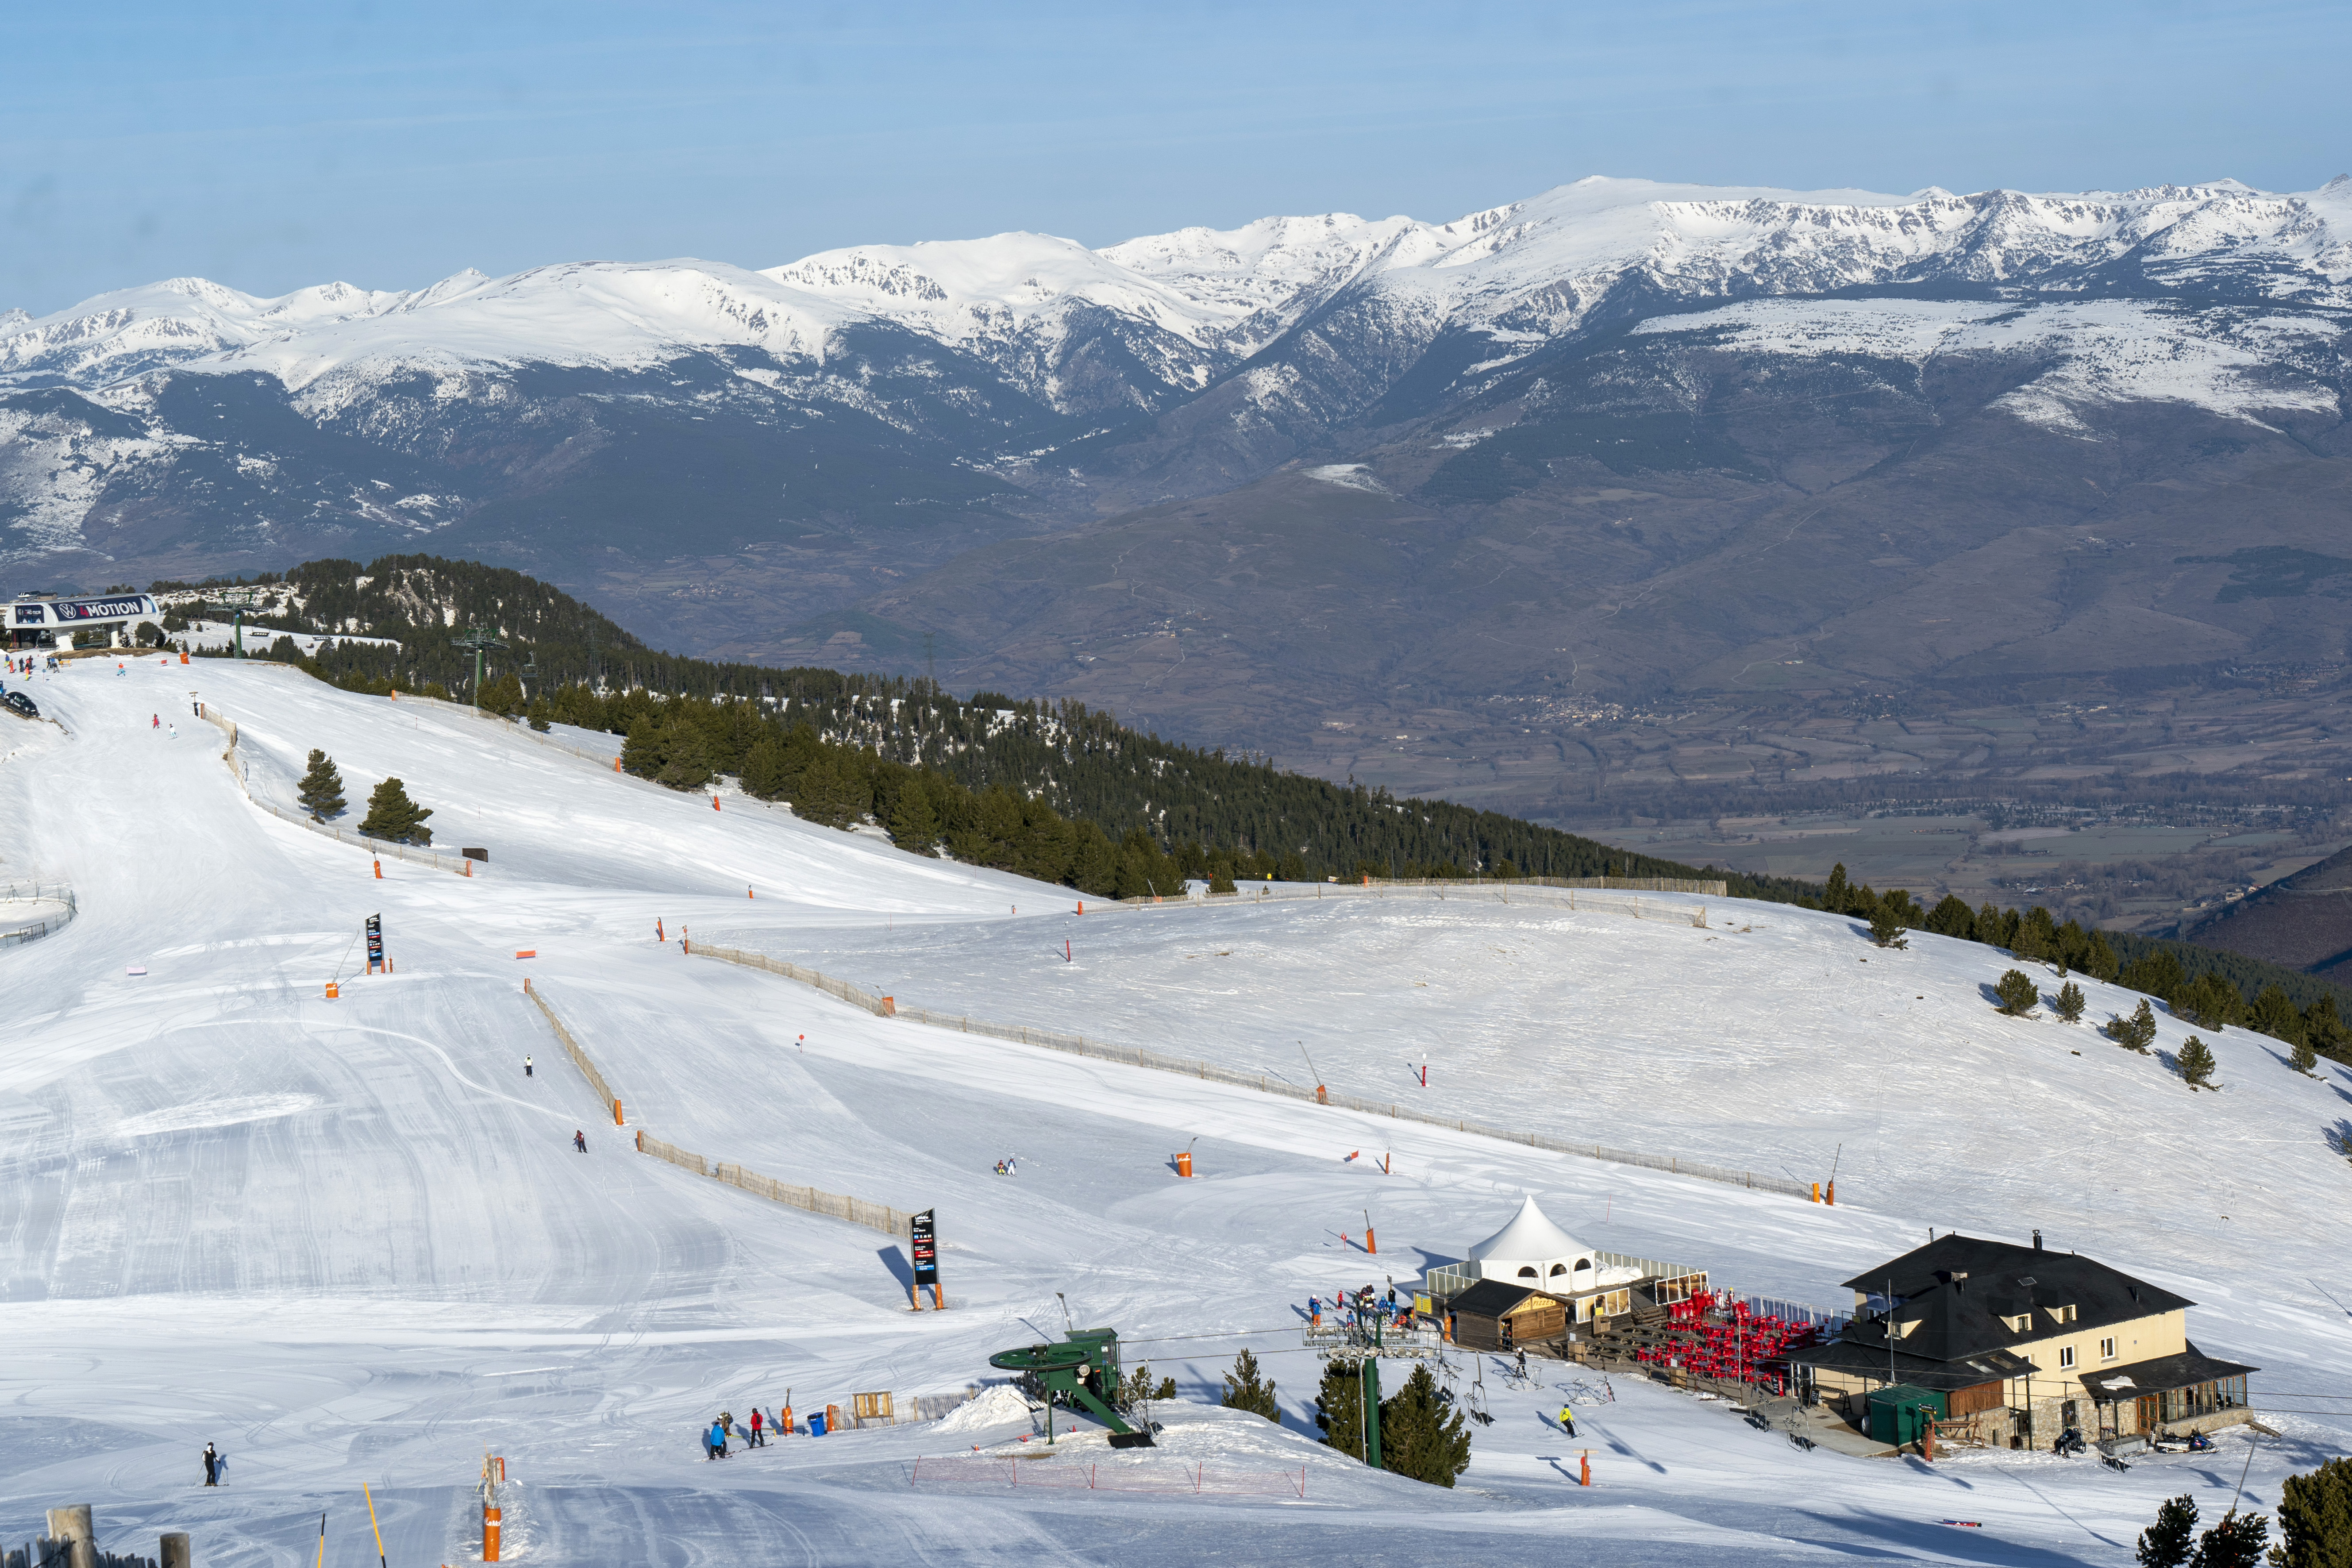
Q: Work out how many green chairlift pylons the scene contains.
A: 3